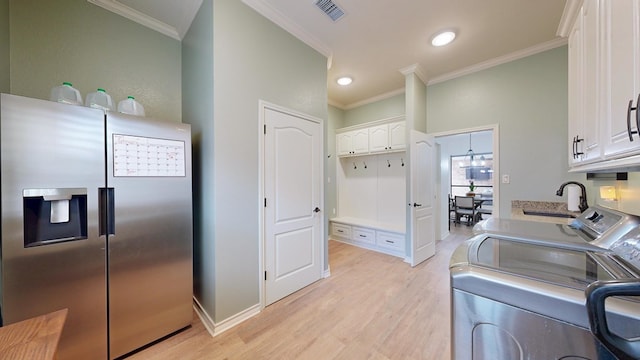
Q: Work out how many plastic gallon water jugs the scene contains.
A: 3